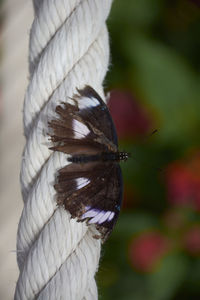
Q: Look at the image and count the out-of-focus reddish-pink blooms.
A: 4